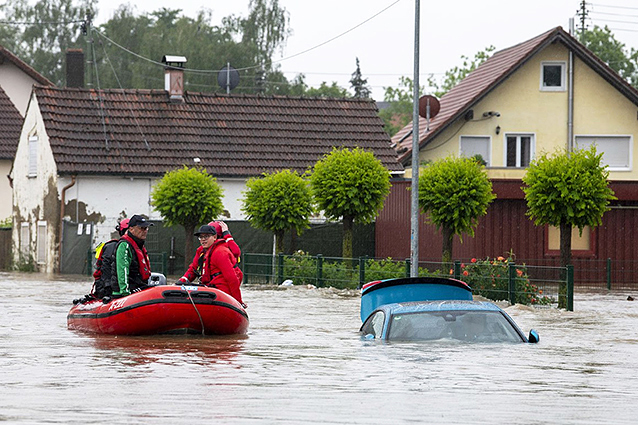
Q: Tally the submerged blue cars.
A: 1